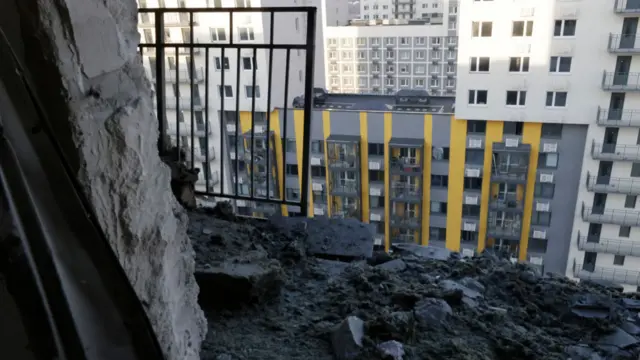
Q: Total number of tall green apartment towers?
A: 0